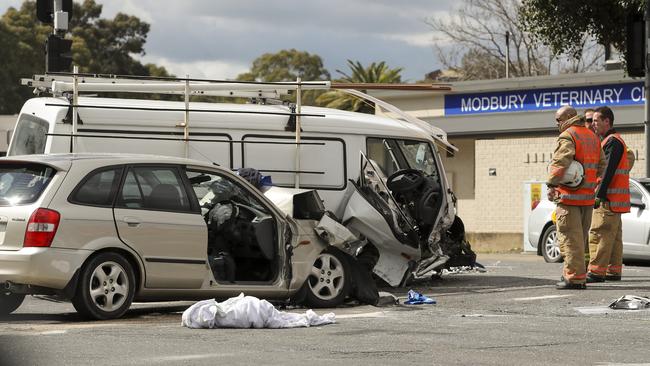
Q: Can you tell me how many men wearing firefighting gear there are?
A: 3